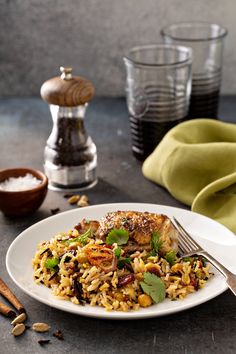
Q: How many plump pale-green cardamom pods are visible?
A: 6